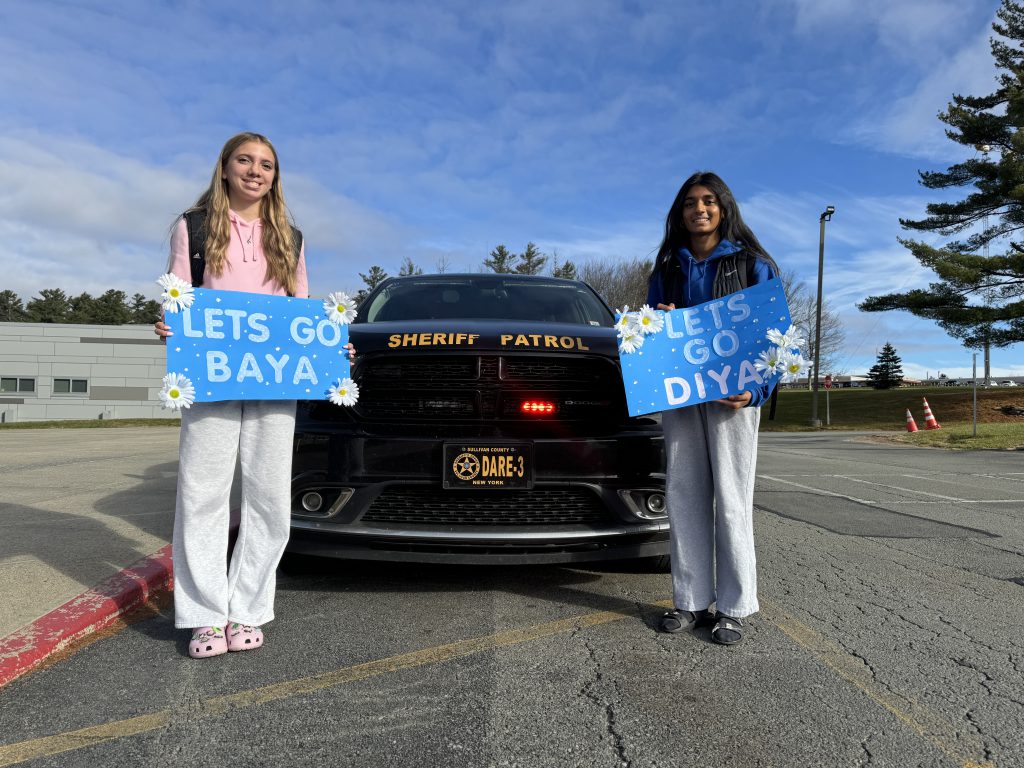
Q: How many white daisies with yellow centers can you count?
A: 10